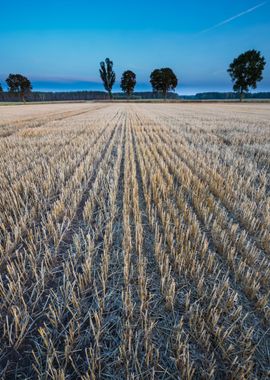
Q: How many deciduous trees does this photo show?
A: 5